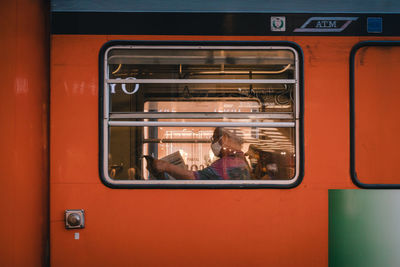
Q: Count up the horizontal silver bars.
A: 3